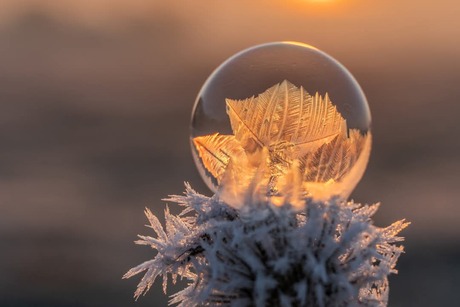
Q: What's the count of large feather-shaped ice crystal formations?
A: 3